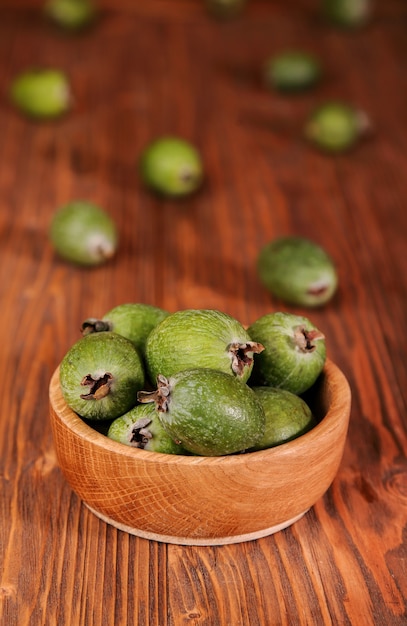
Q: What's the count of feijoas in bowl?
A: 7